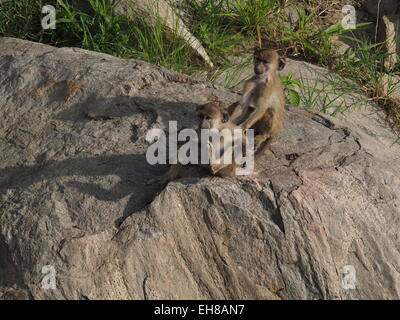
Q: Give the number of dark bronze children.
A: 0